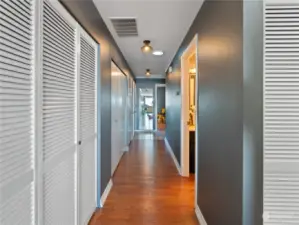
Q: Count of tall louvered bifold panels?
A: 4